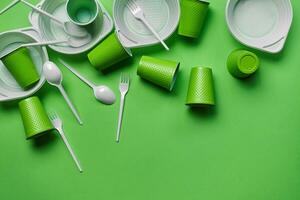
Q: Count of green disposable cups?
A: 8